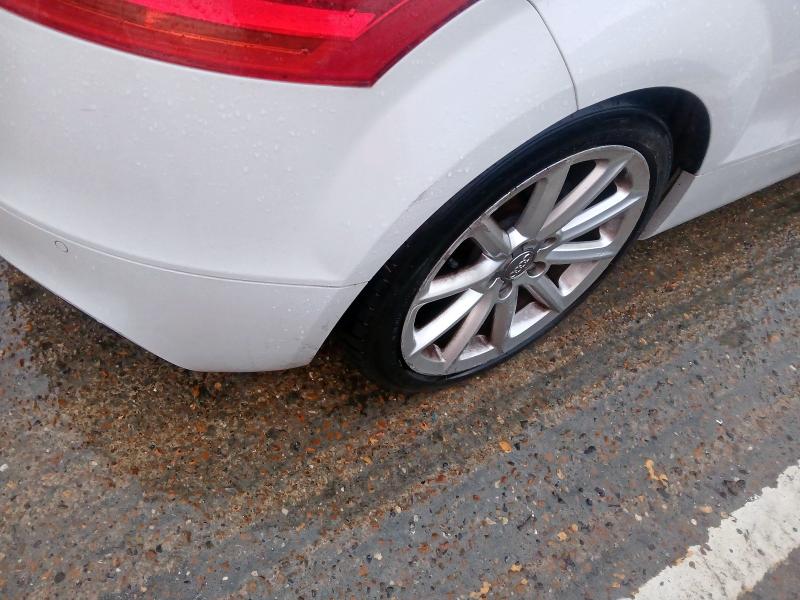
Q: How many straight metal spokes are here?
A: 10